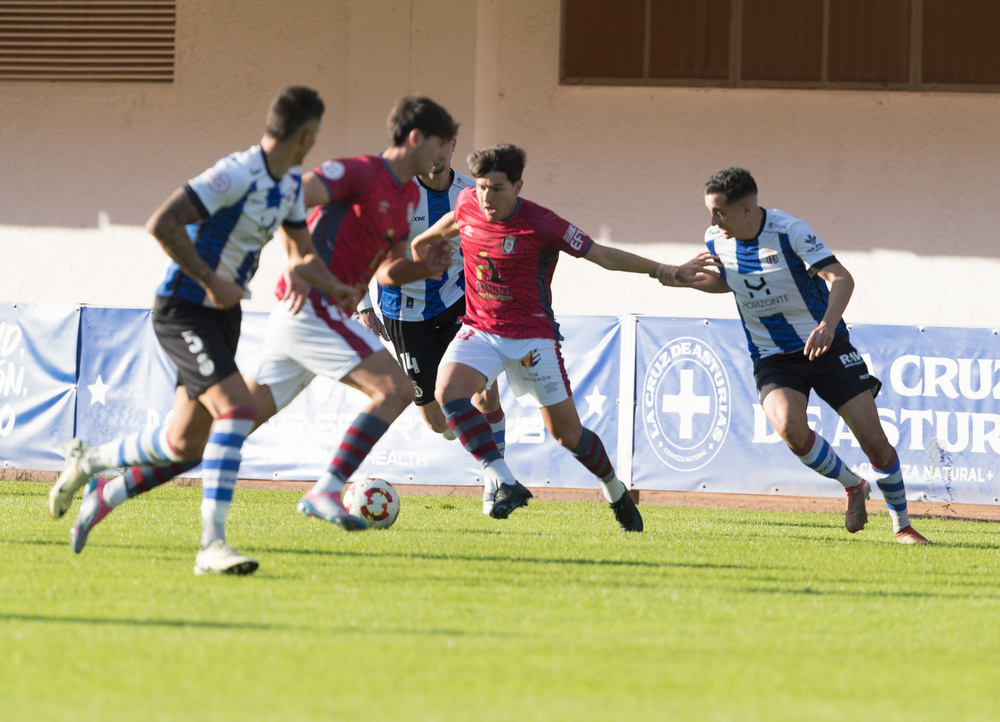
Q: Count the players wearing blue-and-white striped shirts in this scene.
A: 3